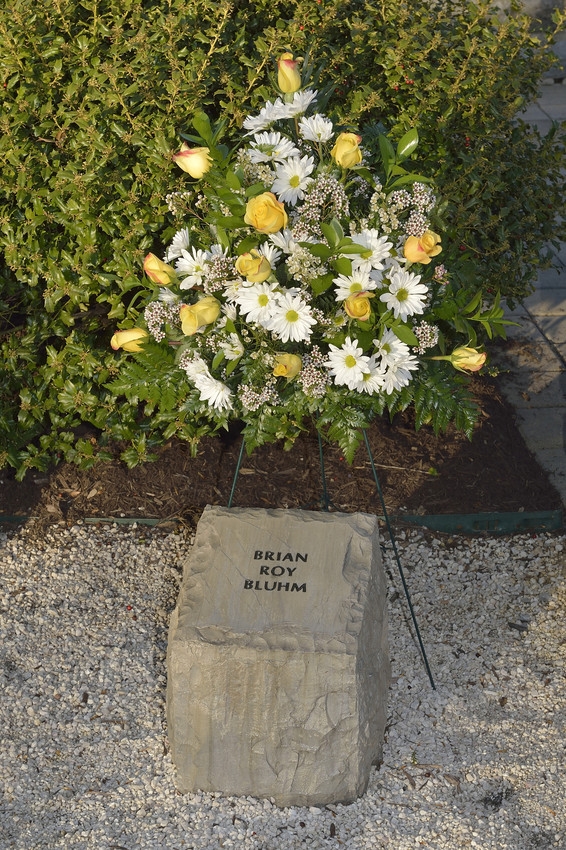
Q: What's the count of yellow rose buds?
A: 12